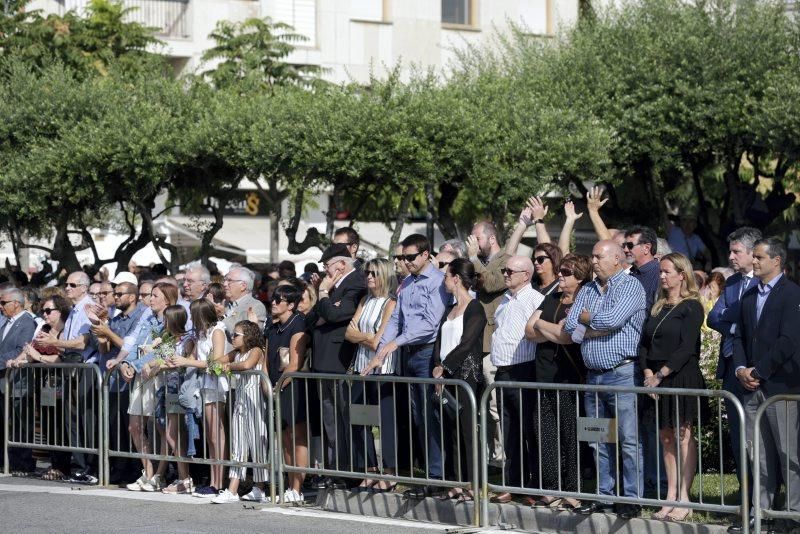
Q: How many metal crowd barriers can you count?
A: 5